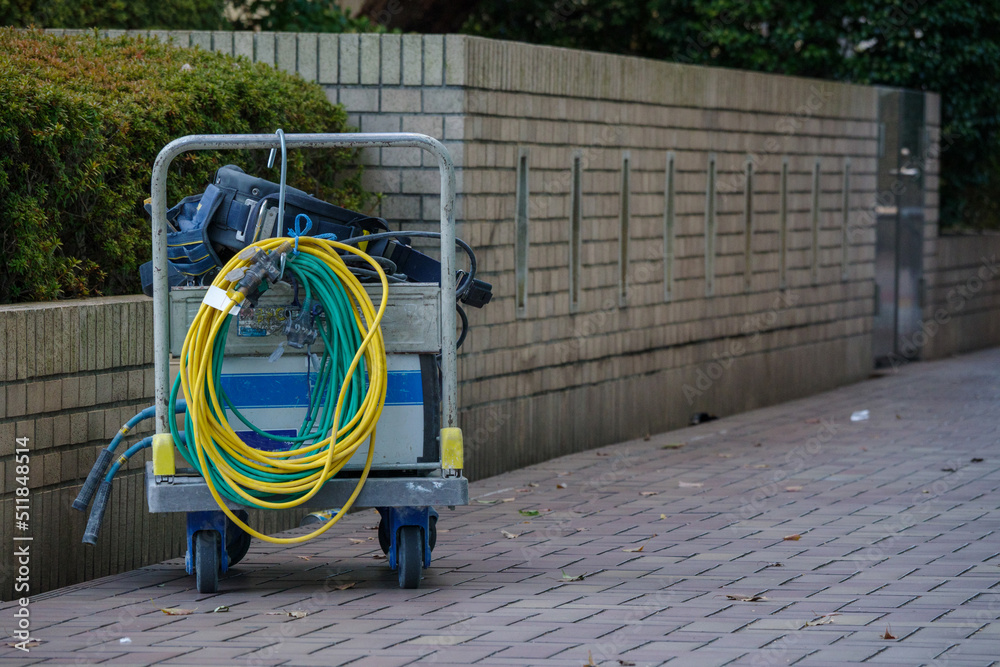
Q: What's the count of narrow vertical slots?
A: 9